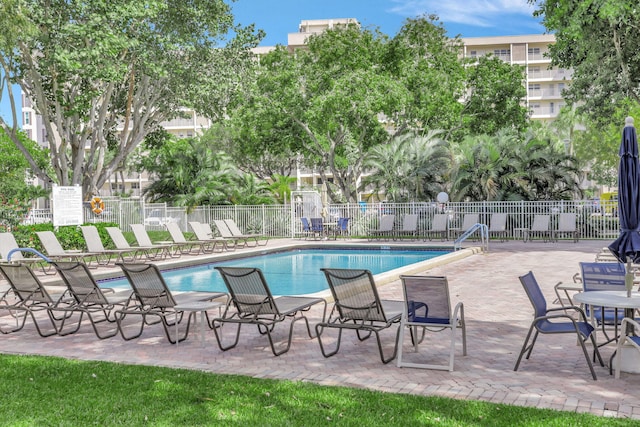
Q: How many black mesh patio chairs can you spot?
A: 5